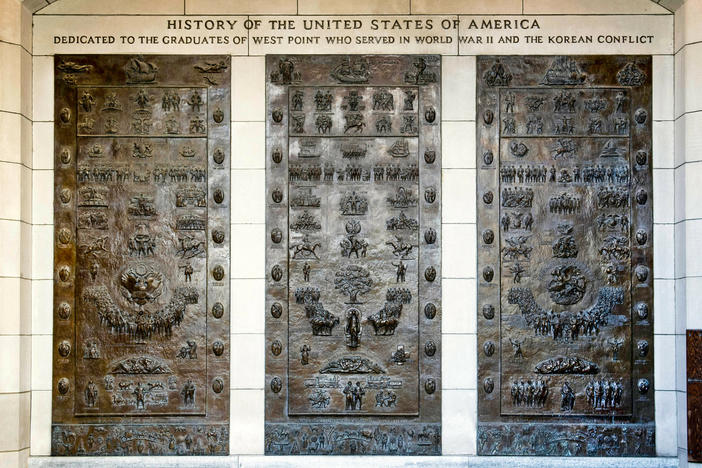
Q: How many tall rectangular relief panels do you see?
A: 3